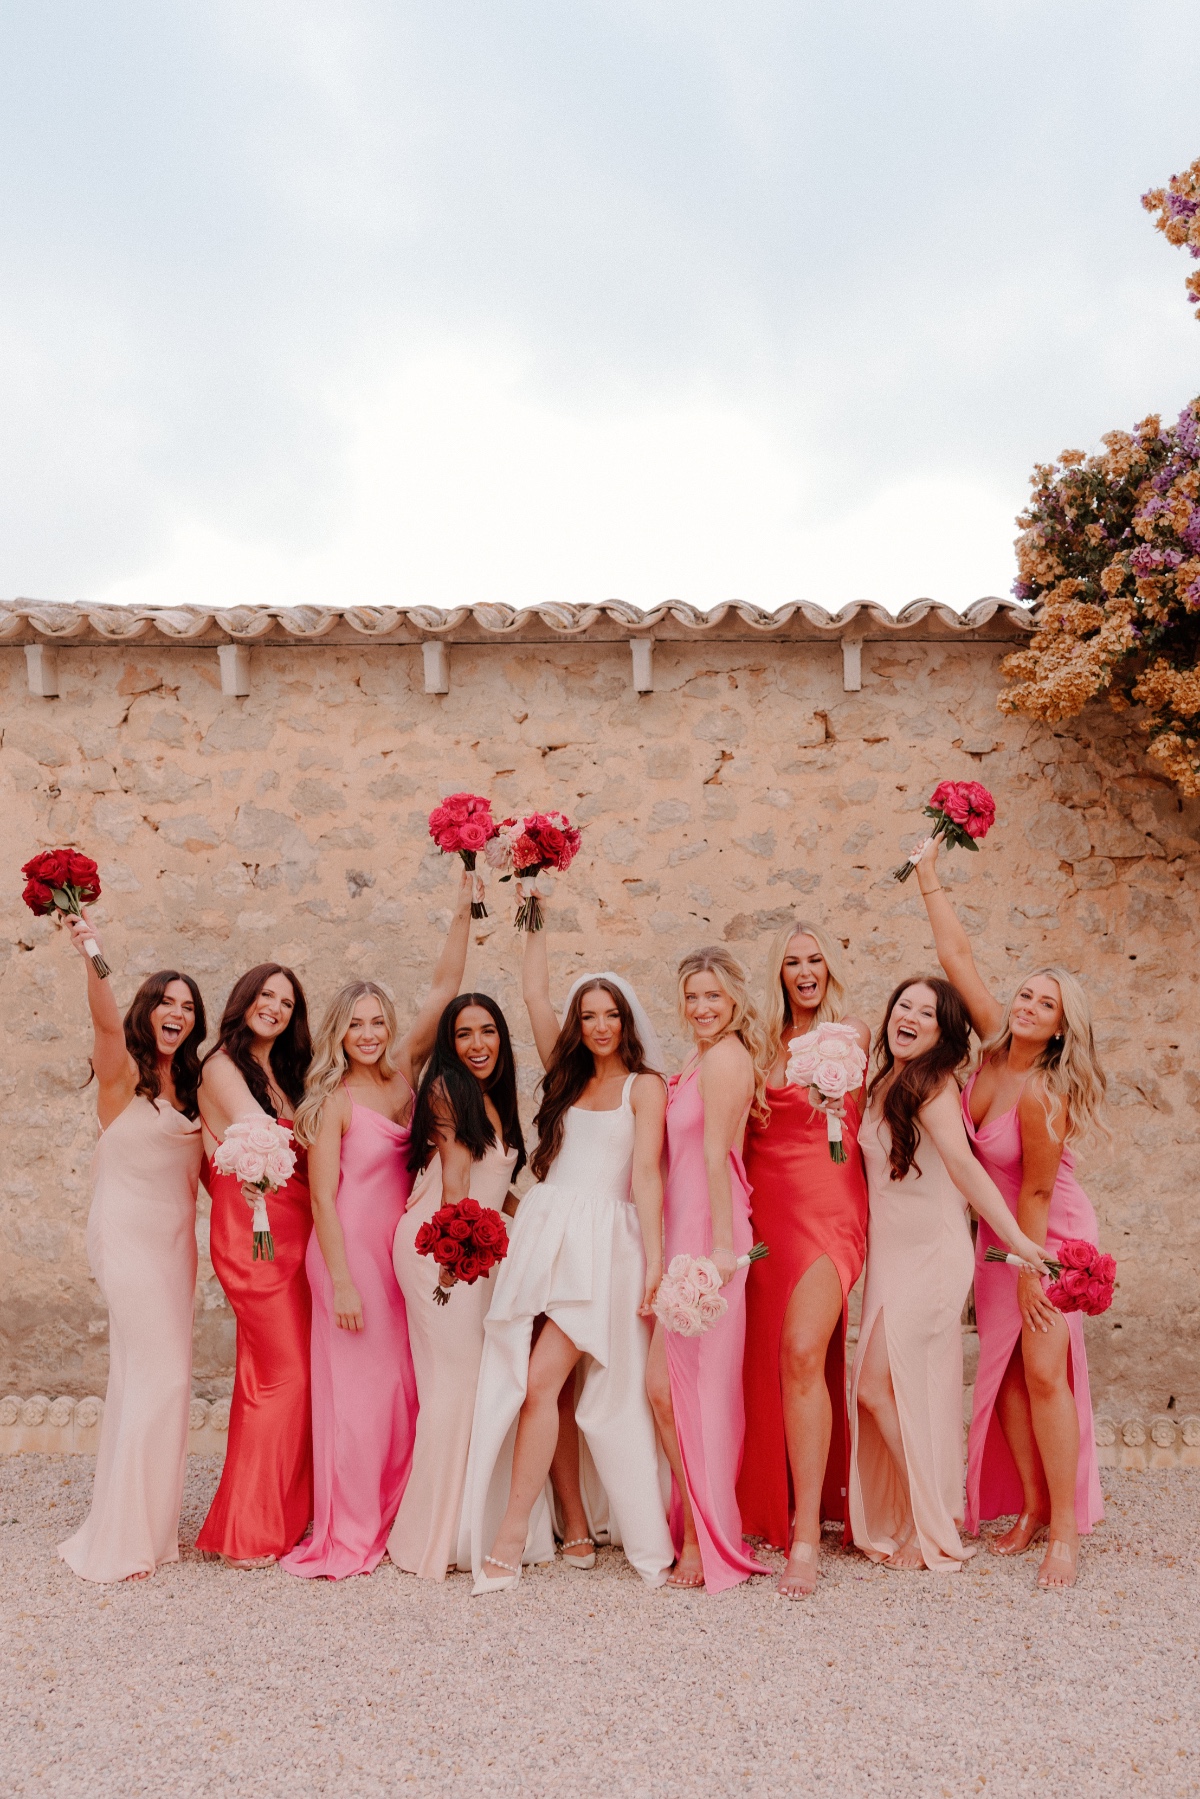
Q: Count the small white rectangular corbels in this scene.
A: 5